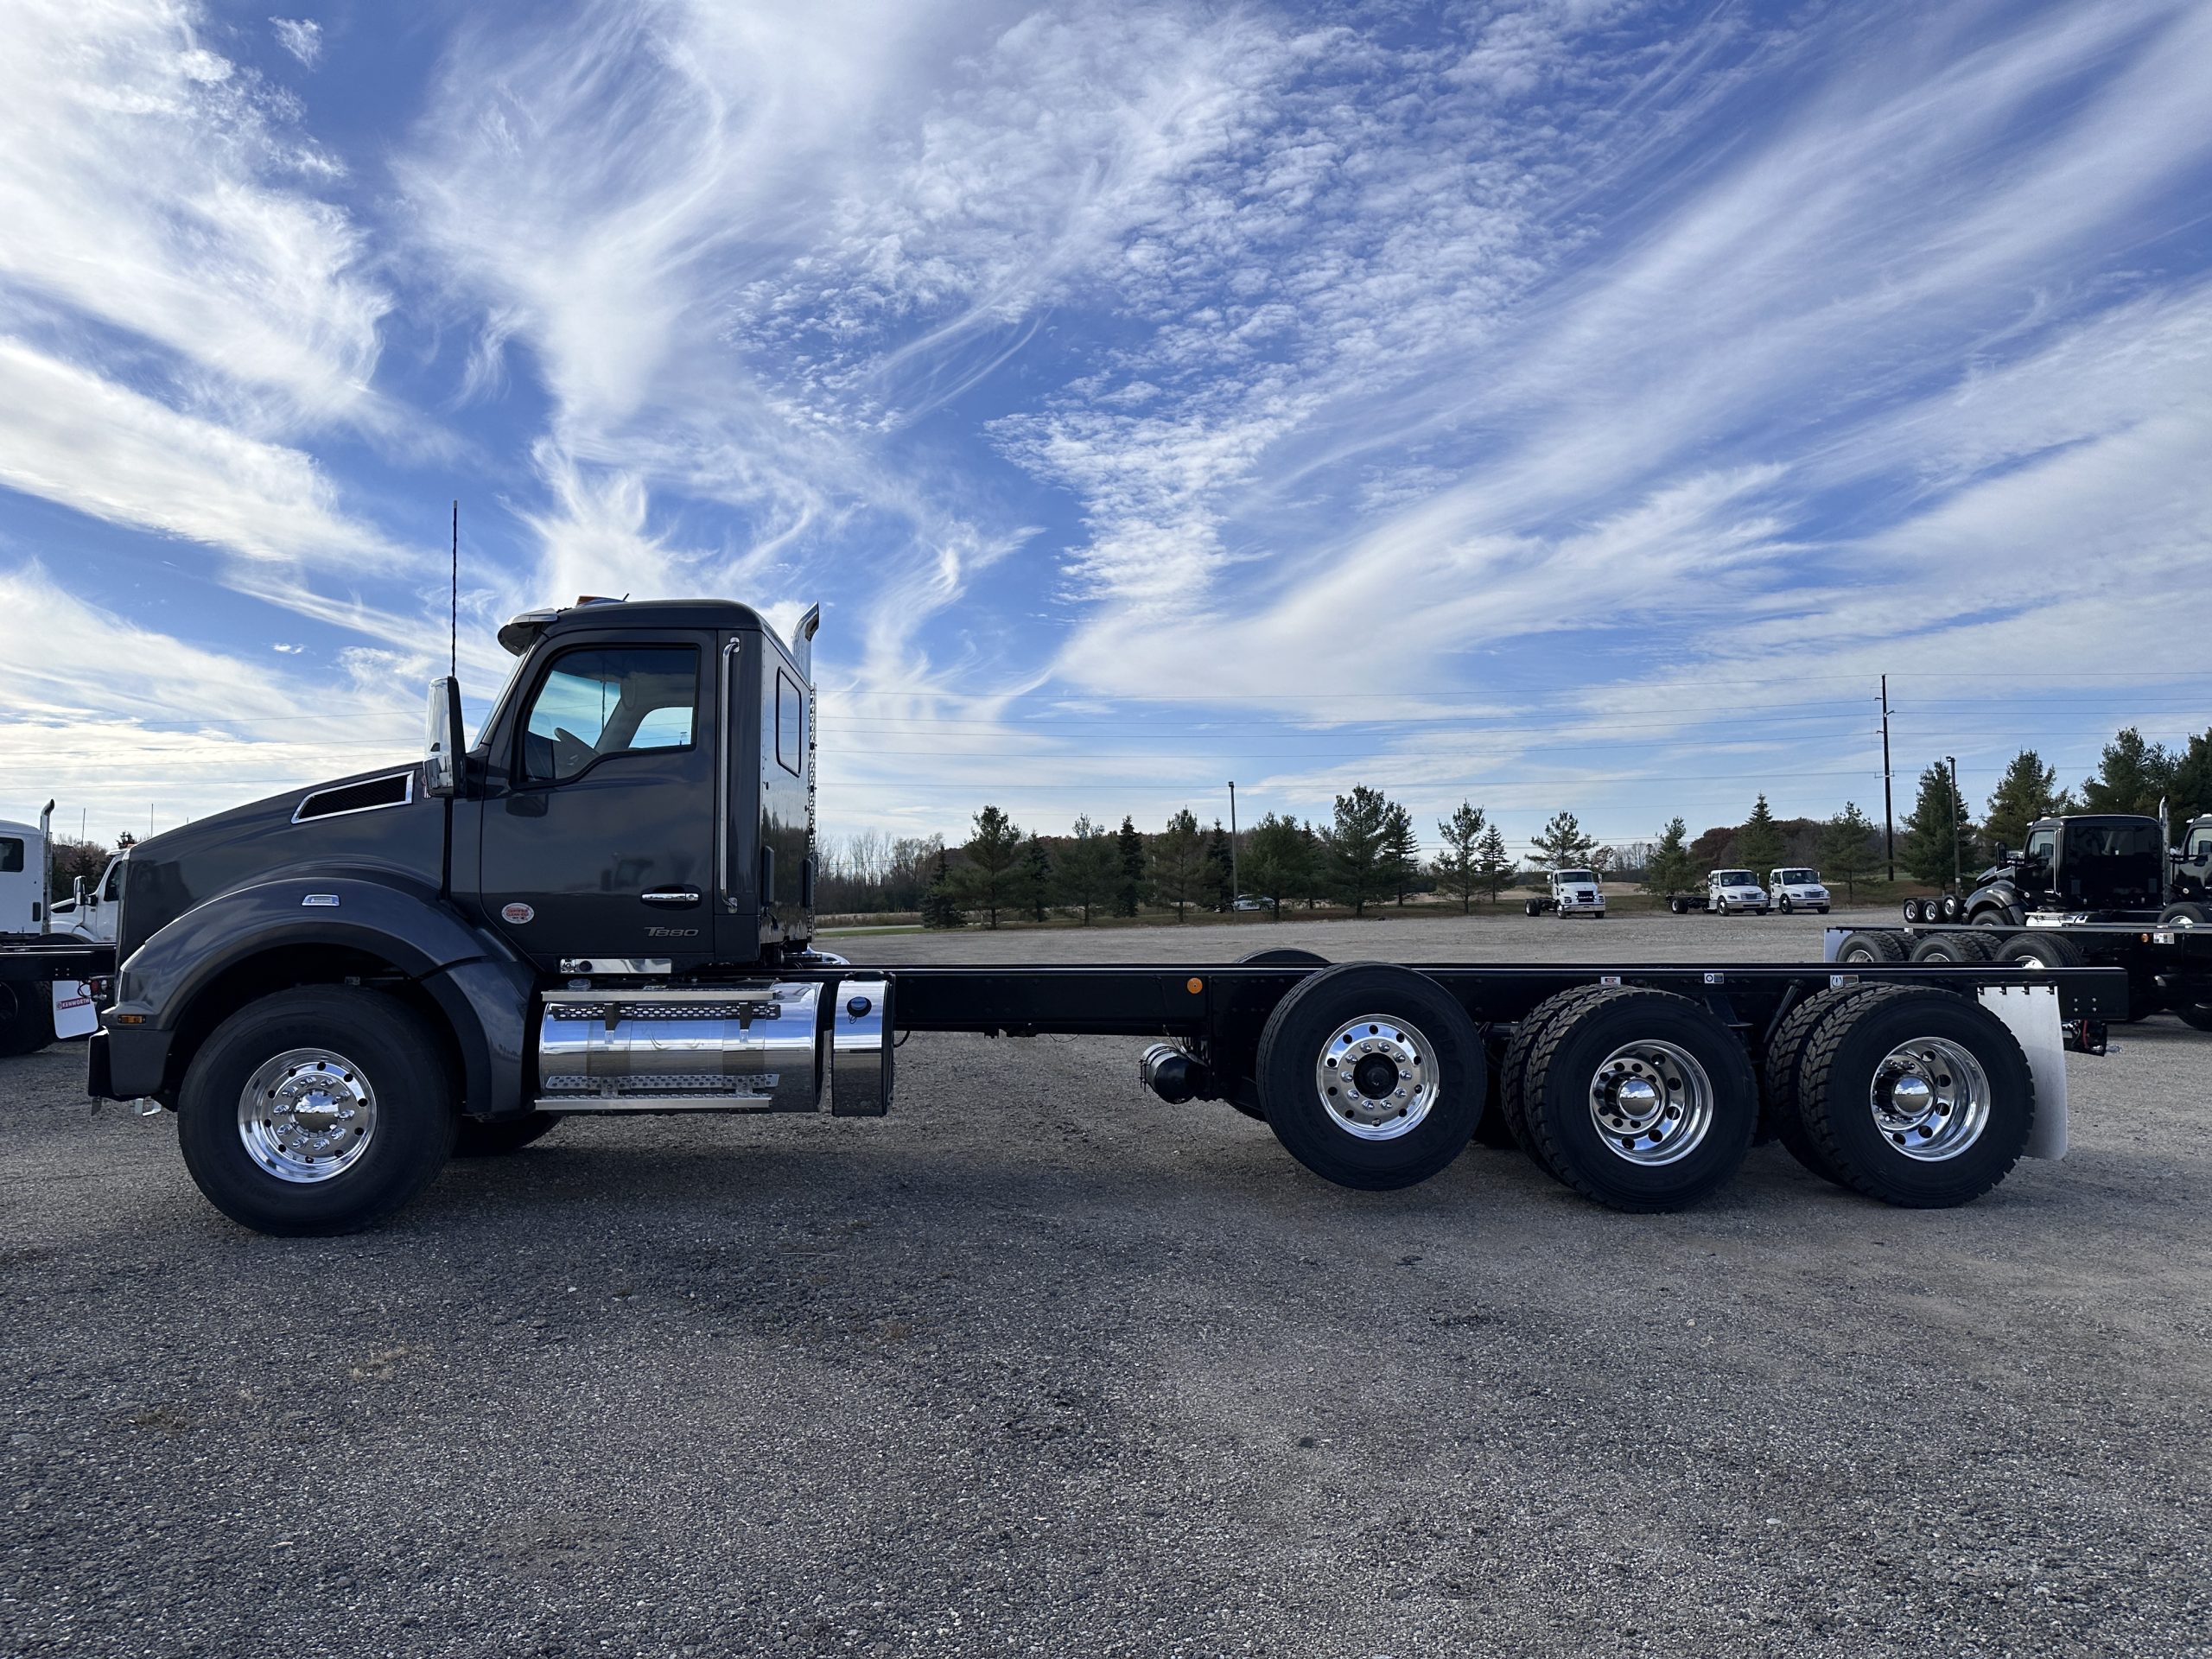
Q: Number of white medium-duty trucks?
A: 3